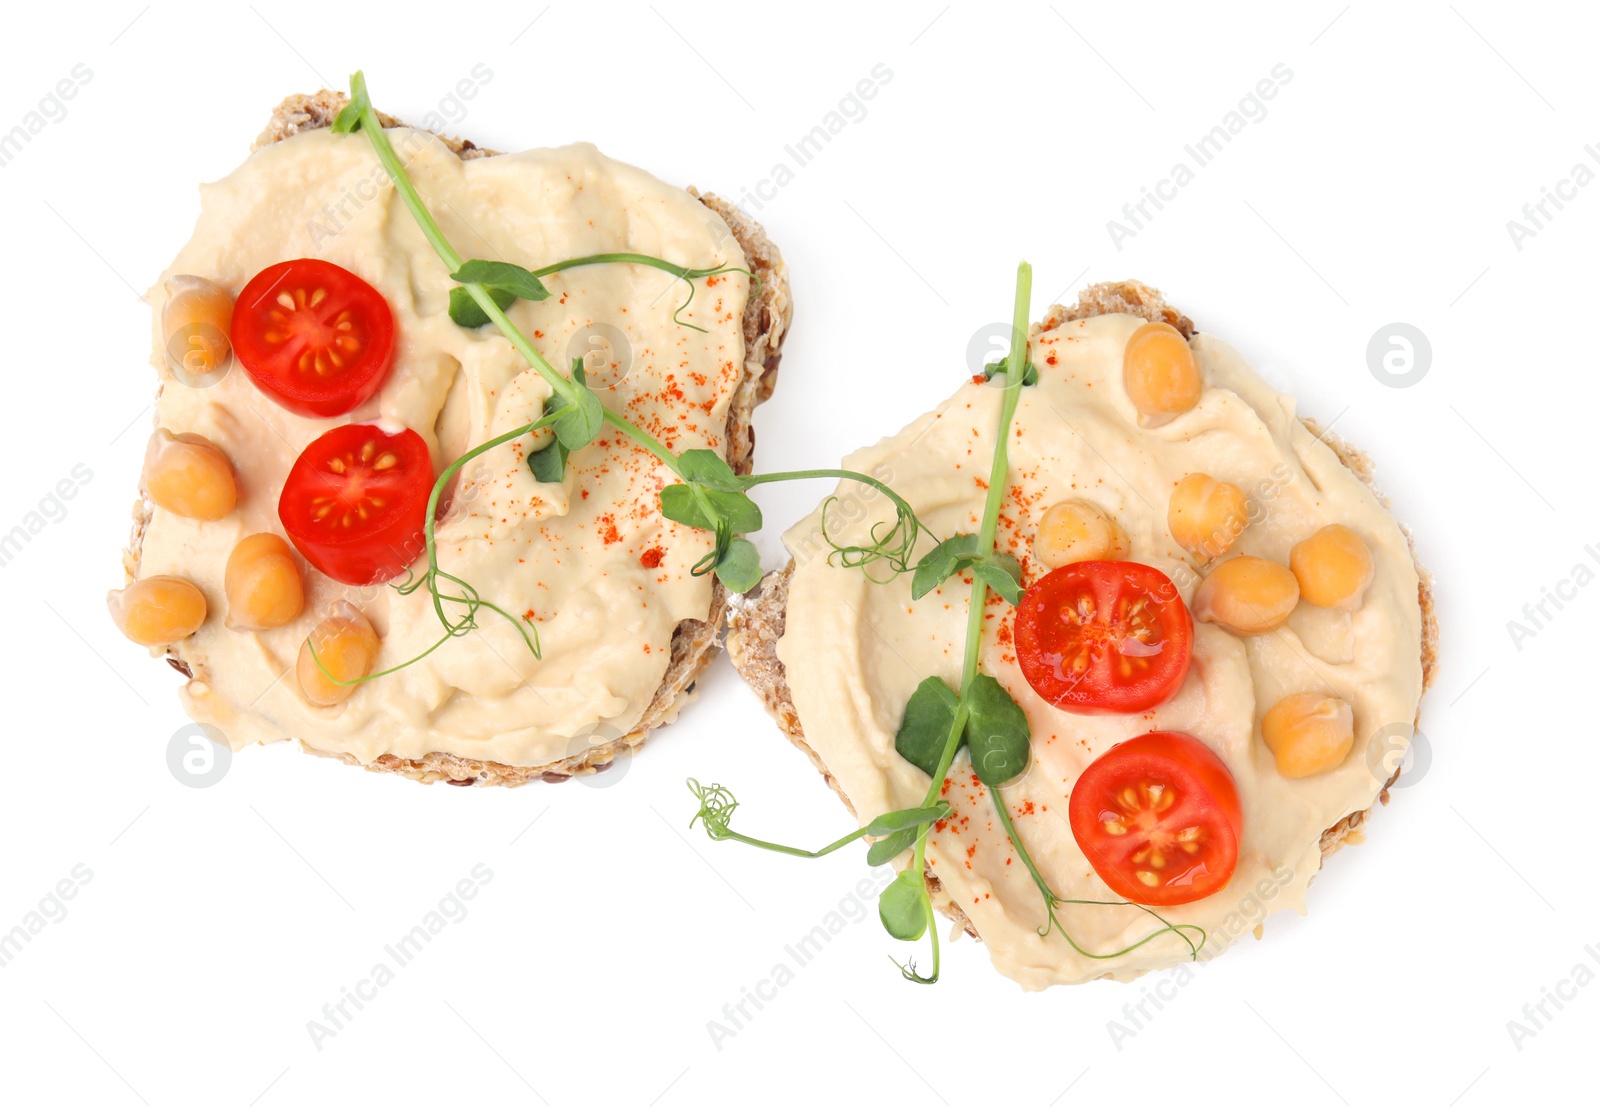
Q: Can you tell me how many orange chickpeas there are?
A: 11